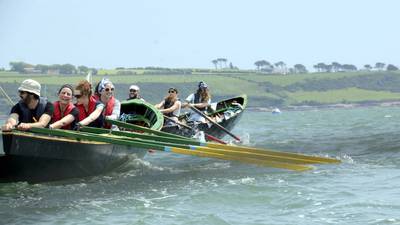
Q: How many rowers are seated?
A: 7